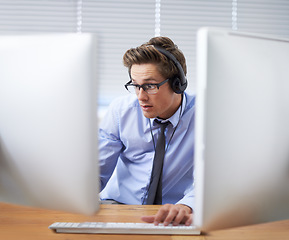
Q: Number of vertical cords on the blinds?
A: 3